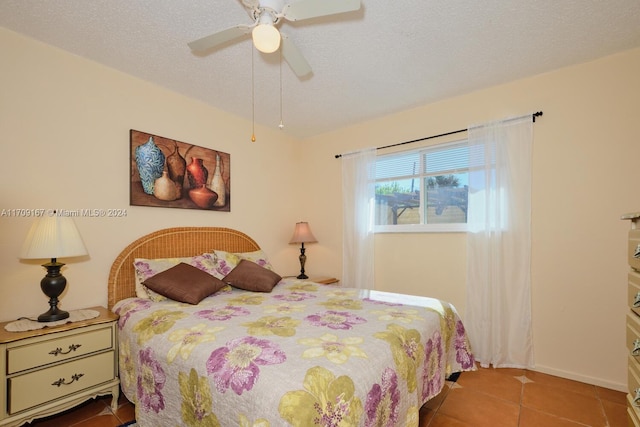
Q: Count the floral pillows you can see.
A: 2